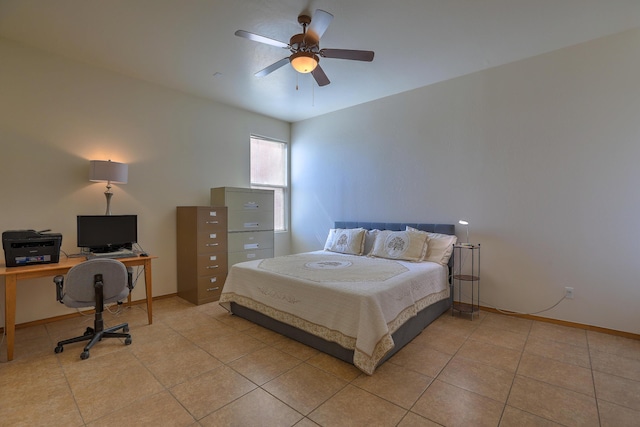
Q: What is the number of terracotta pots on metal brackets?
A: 0